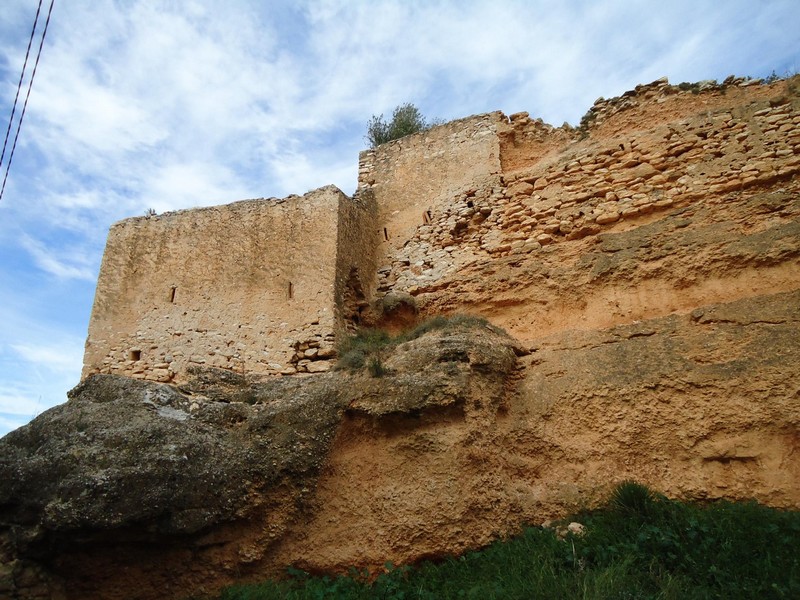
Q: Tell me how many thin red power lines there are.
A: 2